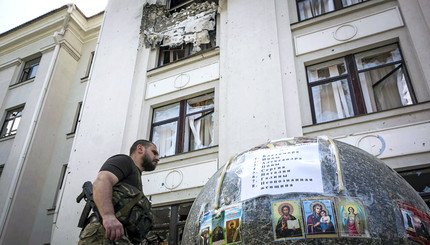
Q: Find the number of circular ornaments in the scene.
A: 4